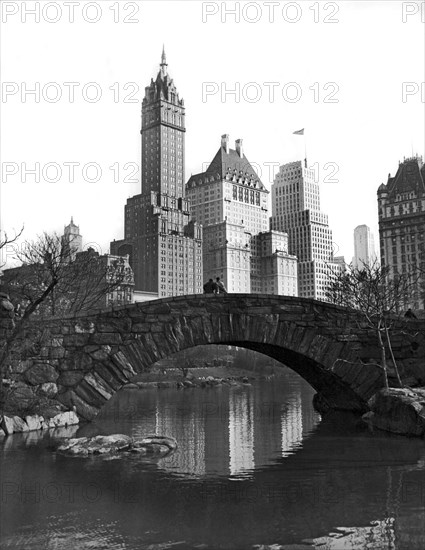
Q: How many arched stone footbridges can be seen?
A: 1